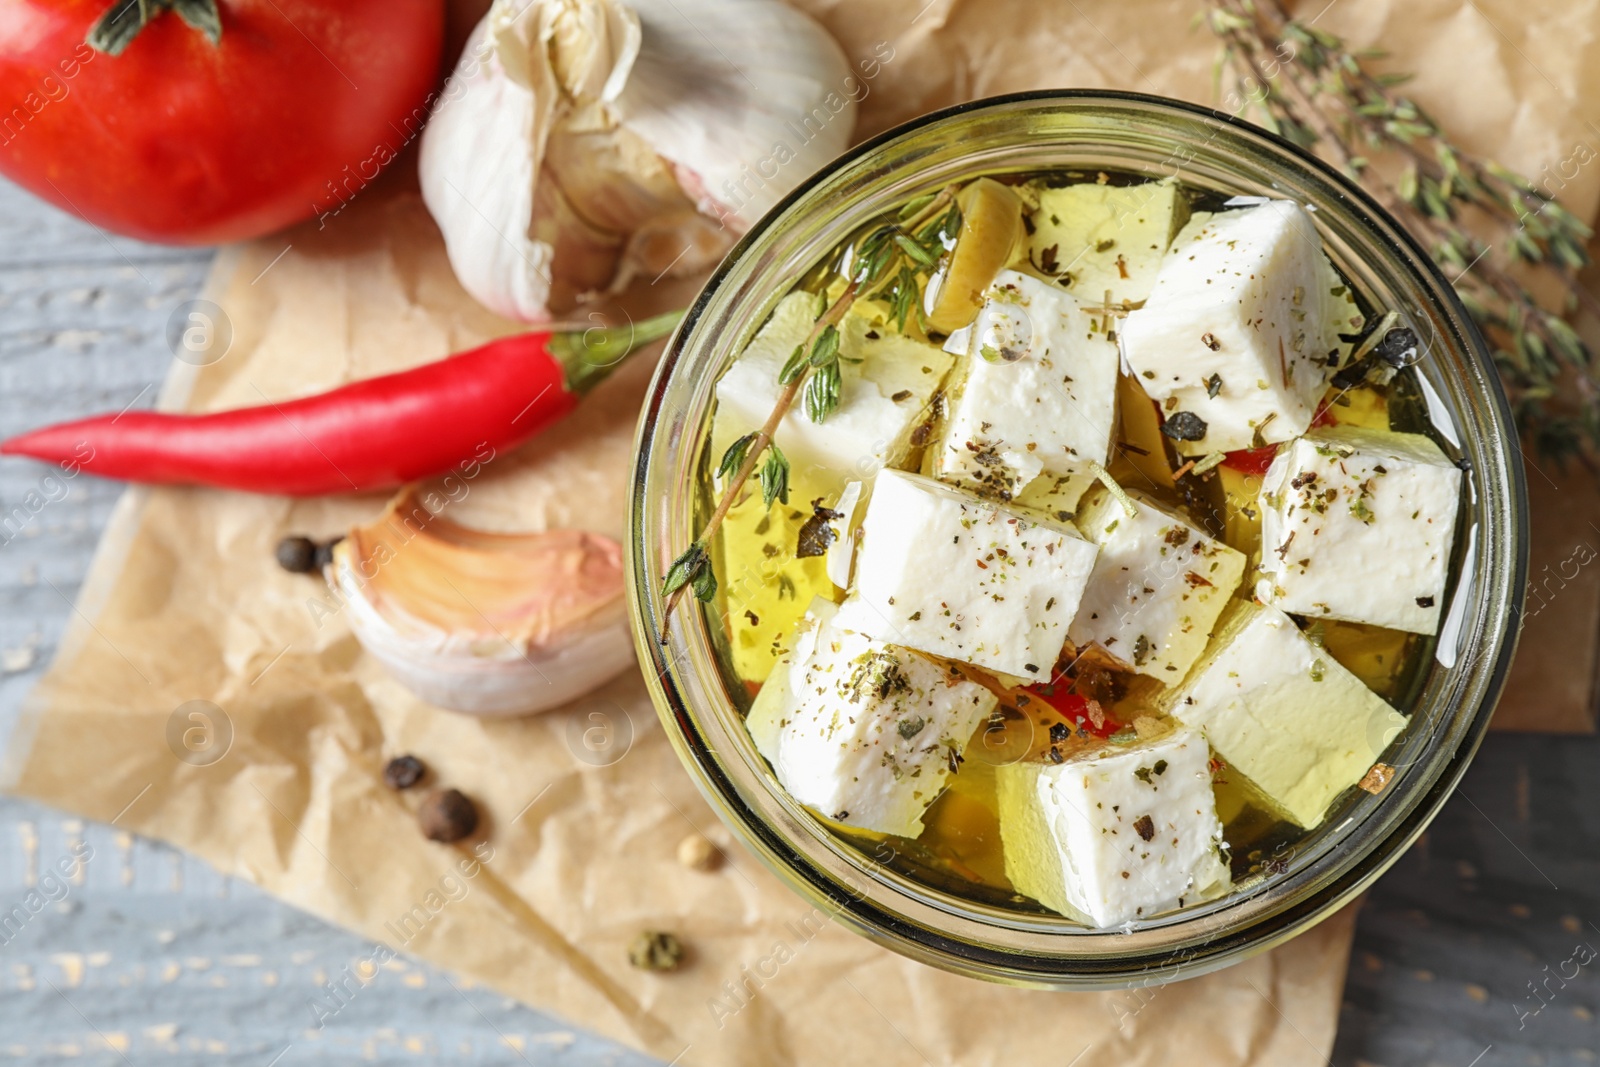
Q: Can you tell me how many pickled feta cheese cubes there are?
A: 10